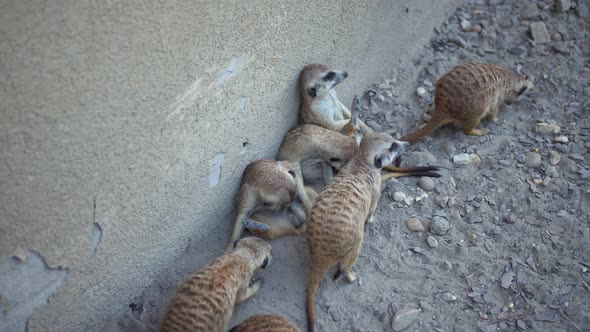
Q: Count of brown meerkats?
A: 7